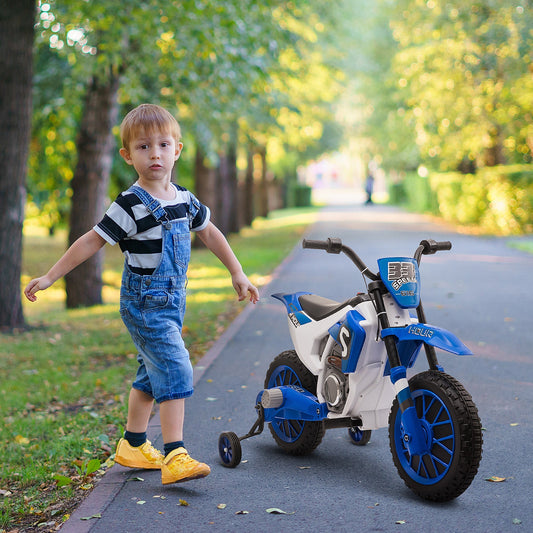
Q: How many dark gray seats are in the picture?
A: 1